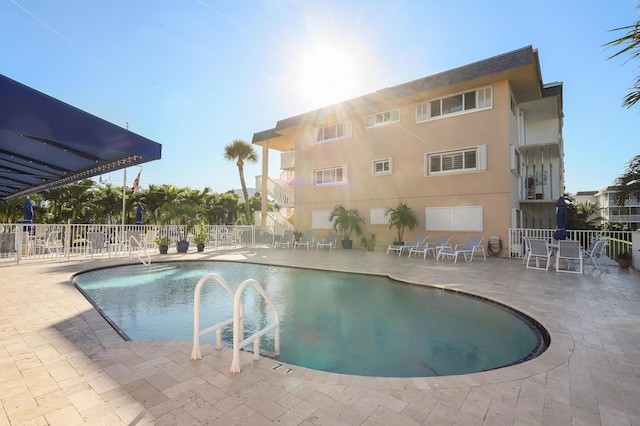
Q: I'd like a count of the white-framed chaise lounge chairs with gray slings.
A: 6